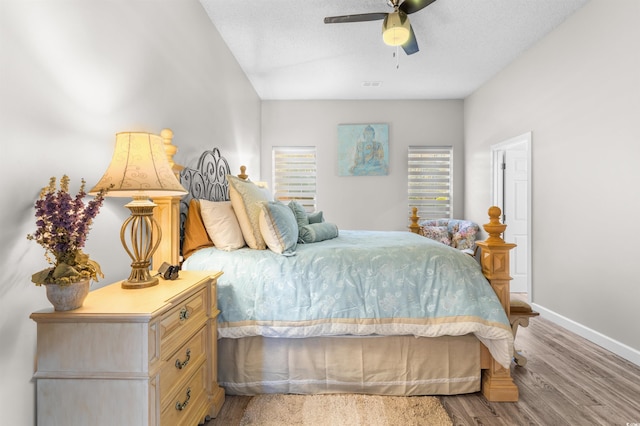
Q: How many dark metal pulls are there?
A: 3